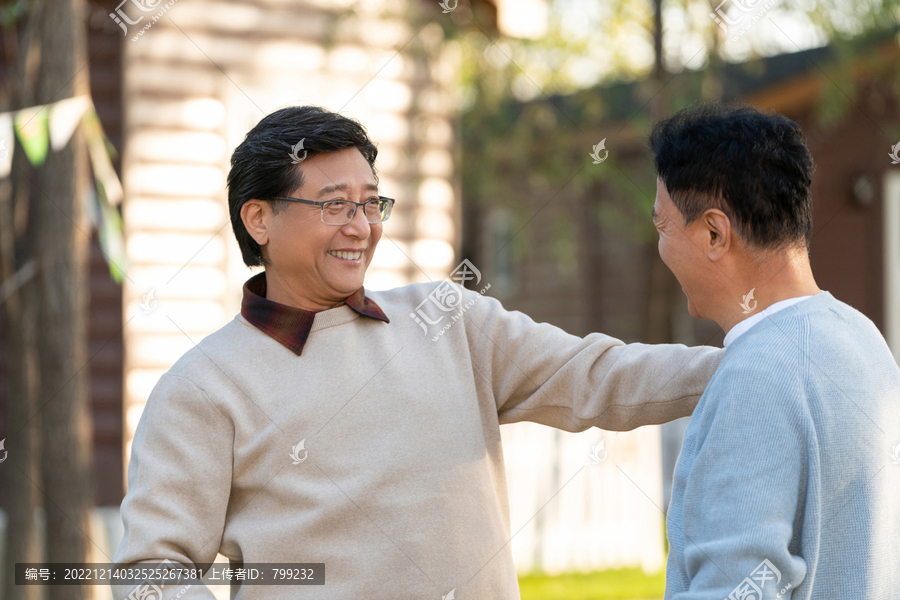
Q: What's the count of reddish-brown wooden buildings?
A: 2